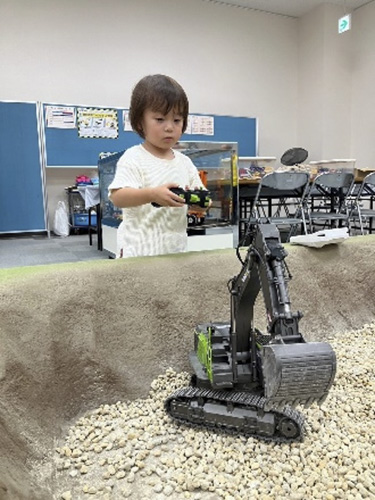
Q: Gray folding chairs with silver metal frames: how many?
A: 3